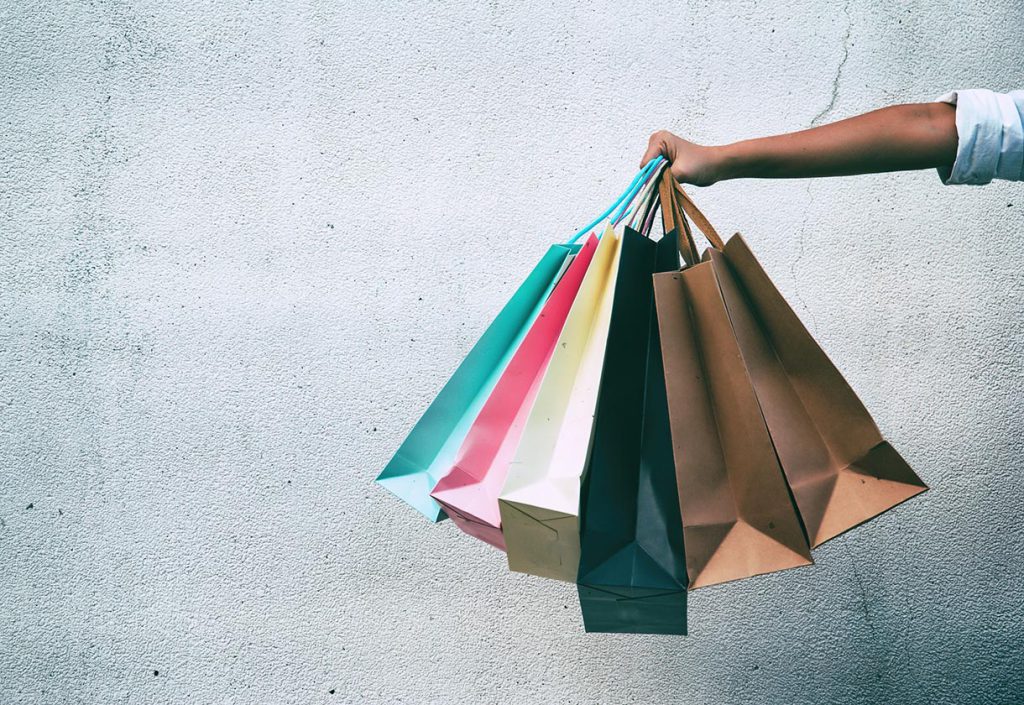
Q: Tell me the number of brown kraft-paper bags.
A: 2